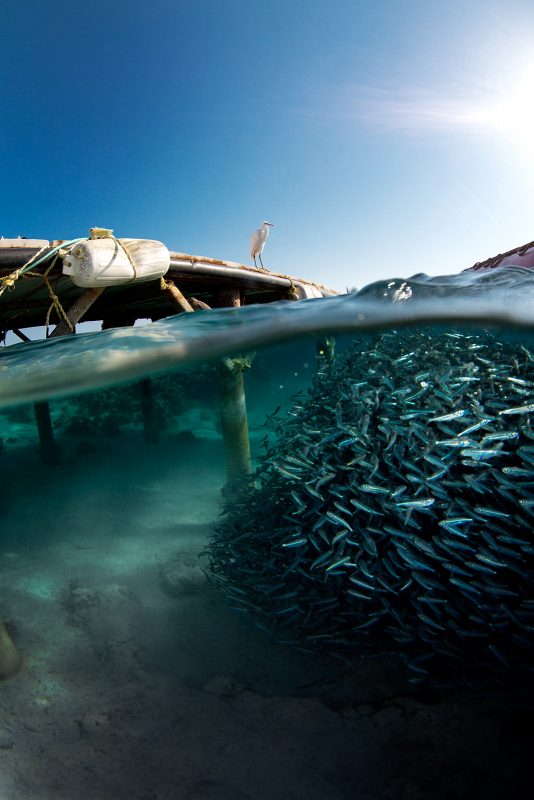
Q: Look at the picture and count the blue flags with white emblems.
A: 0